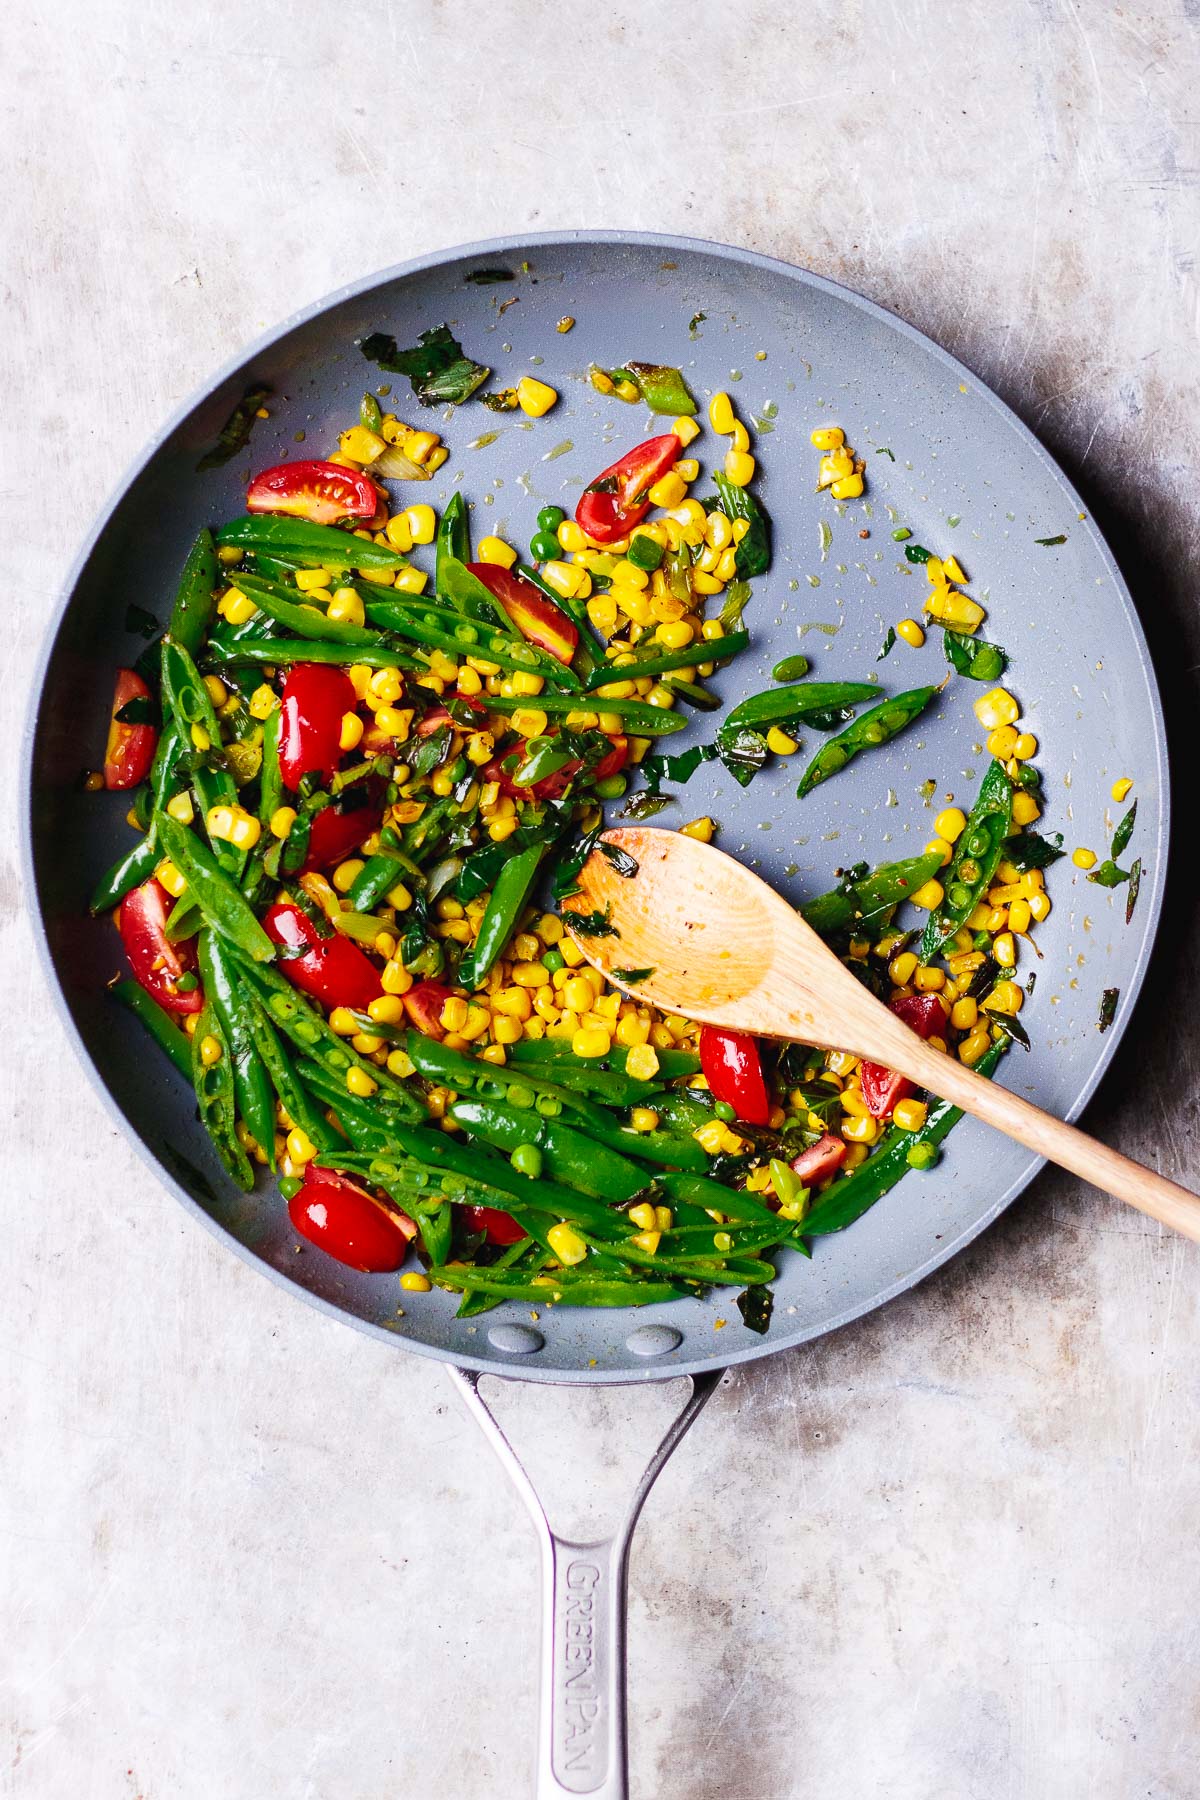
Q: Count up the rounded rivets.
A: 2